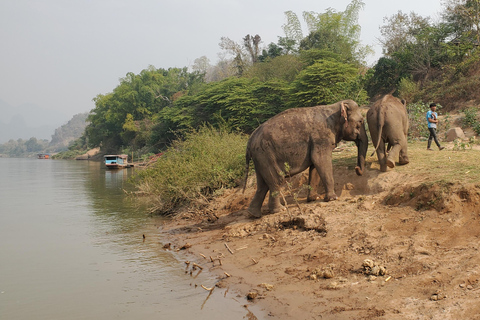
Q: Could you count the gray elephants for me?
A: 2